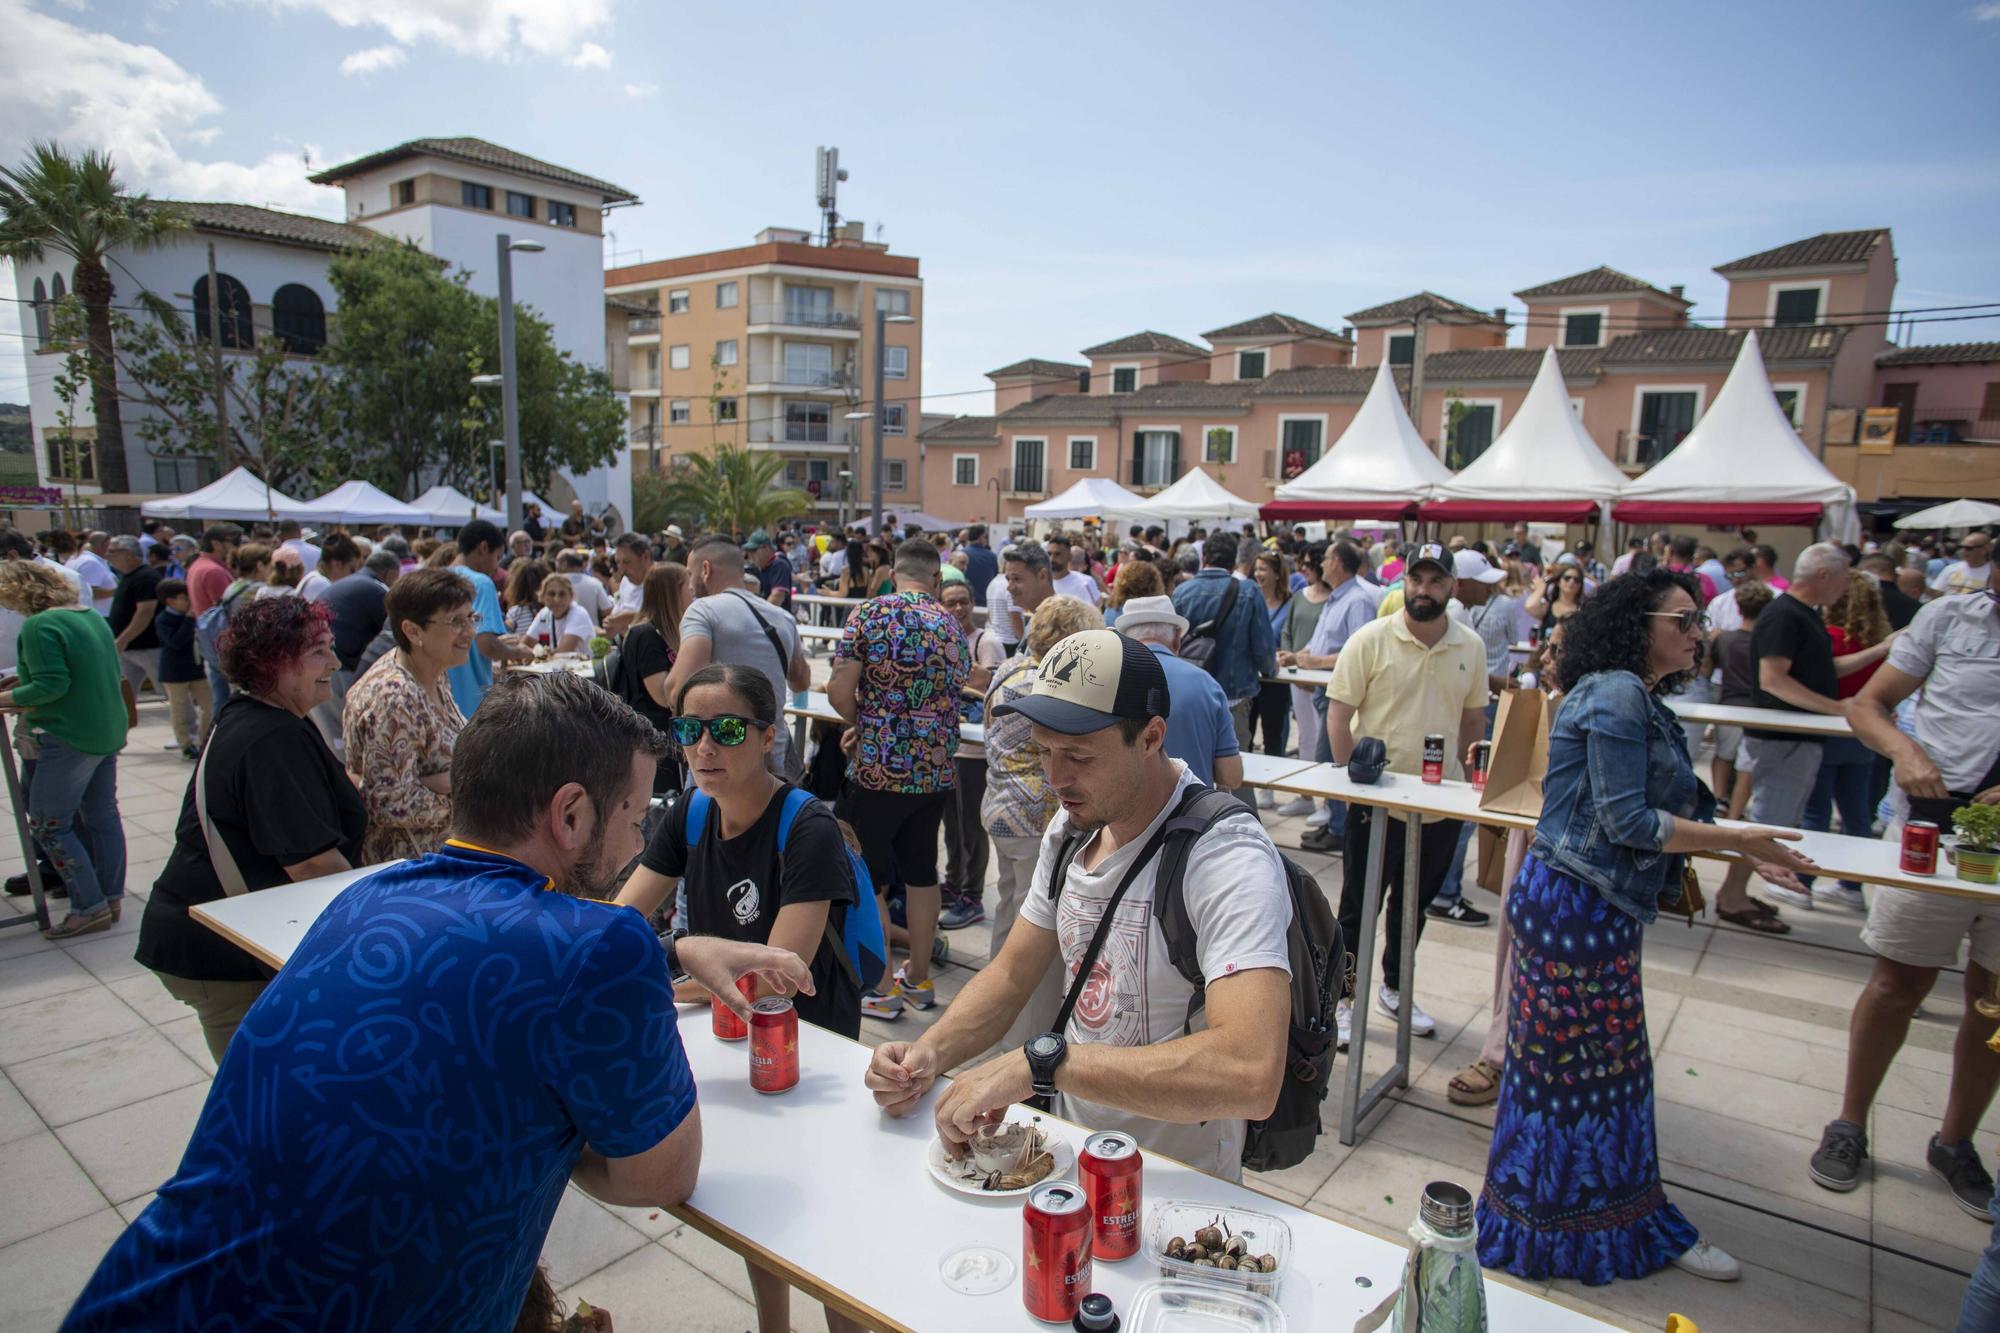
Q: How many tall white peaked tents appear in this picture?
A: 3